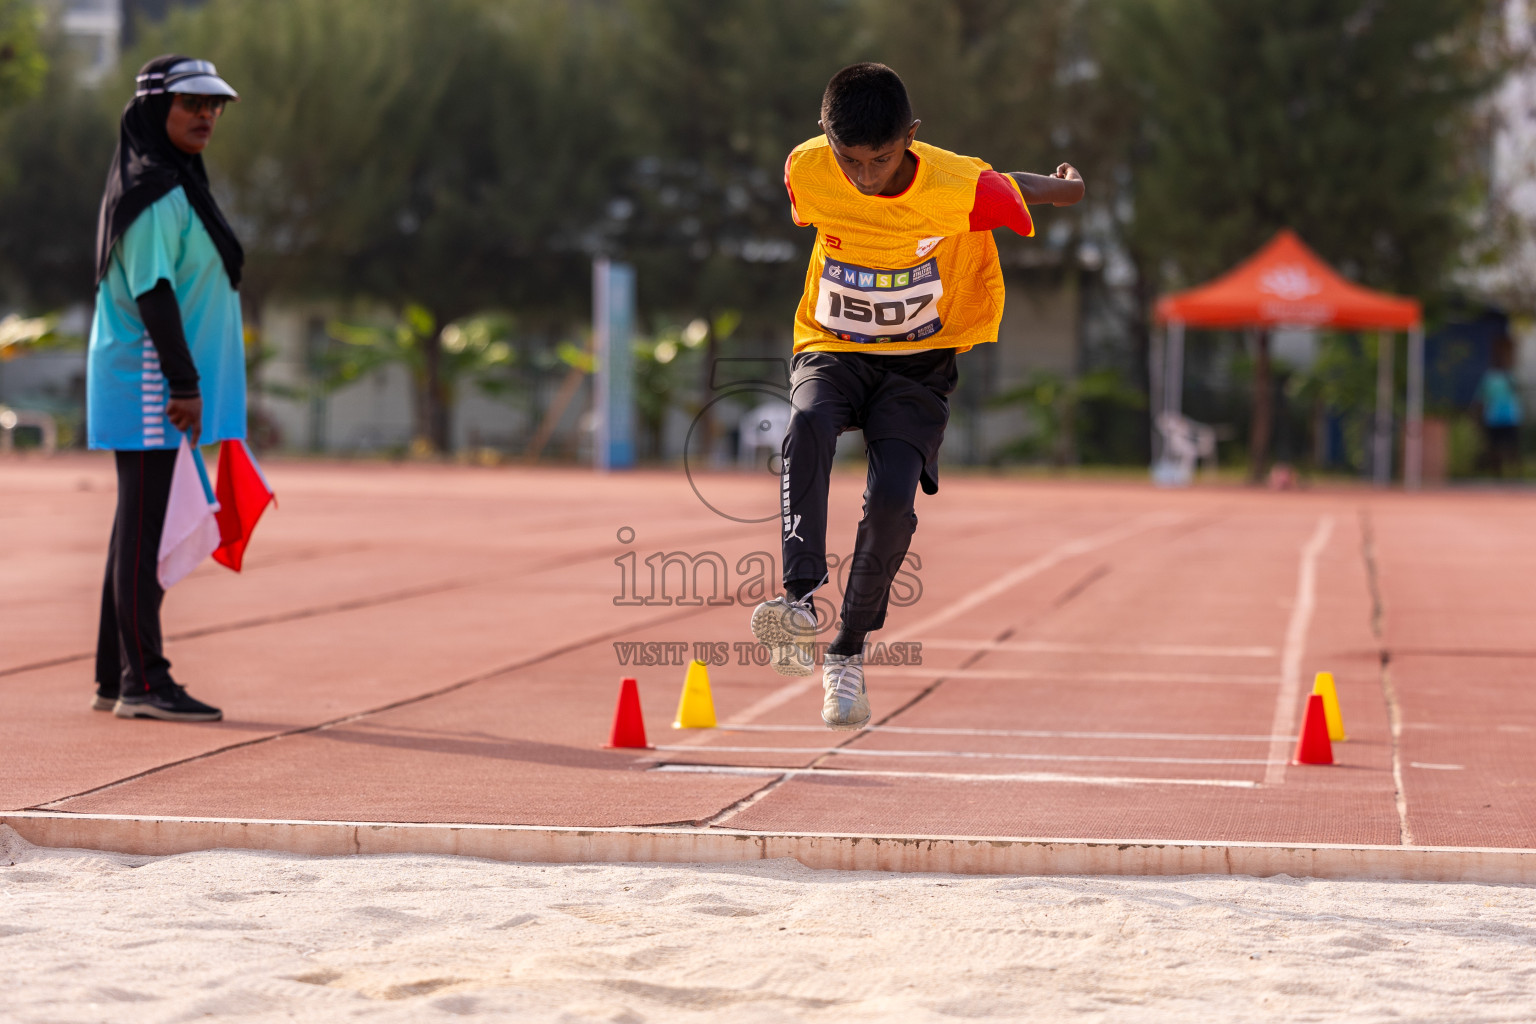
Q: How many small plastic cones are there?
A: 4